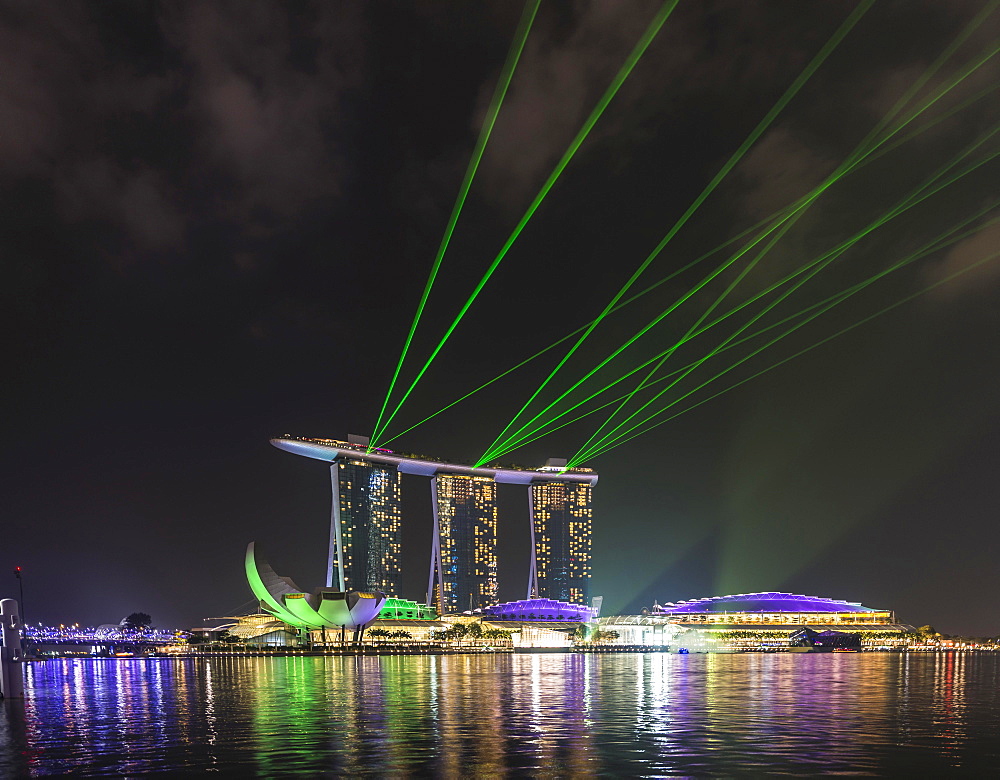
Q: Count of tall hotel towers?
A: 3